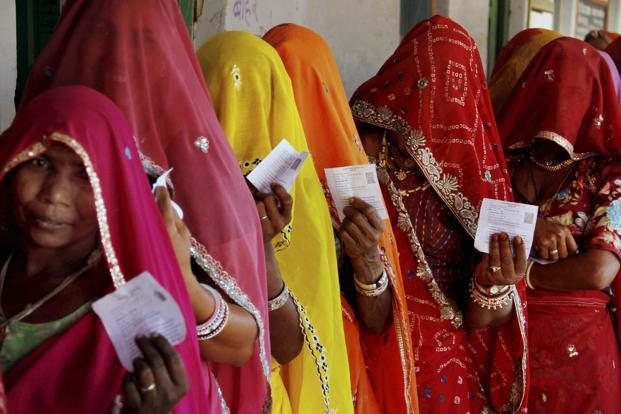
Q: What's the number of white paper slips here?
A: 5